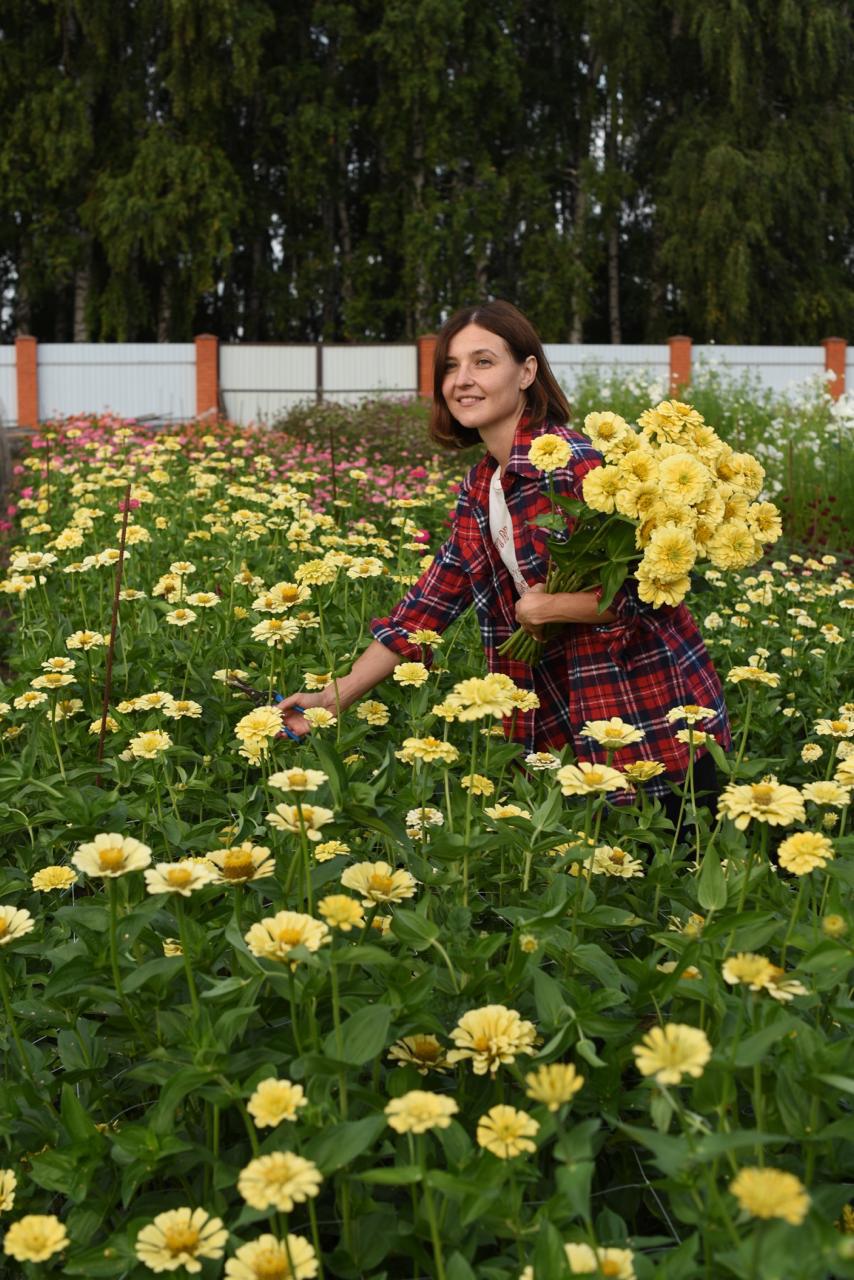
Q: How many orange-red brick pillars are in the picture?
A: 5